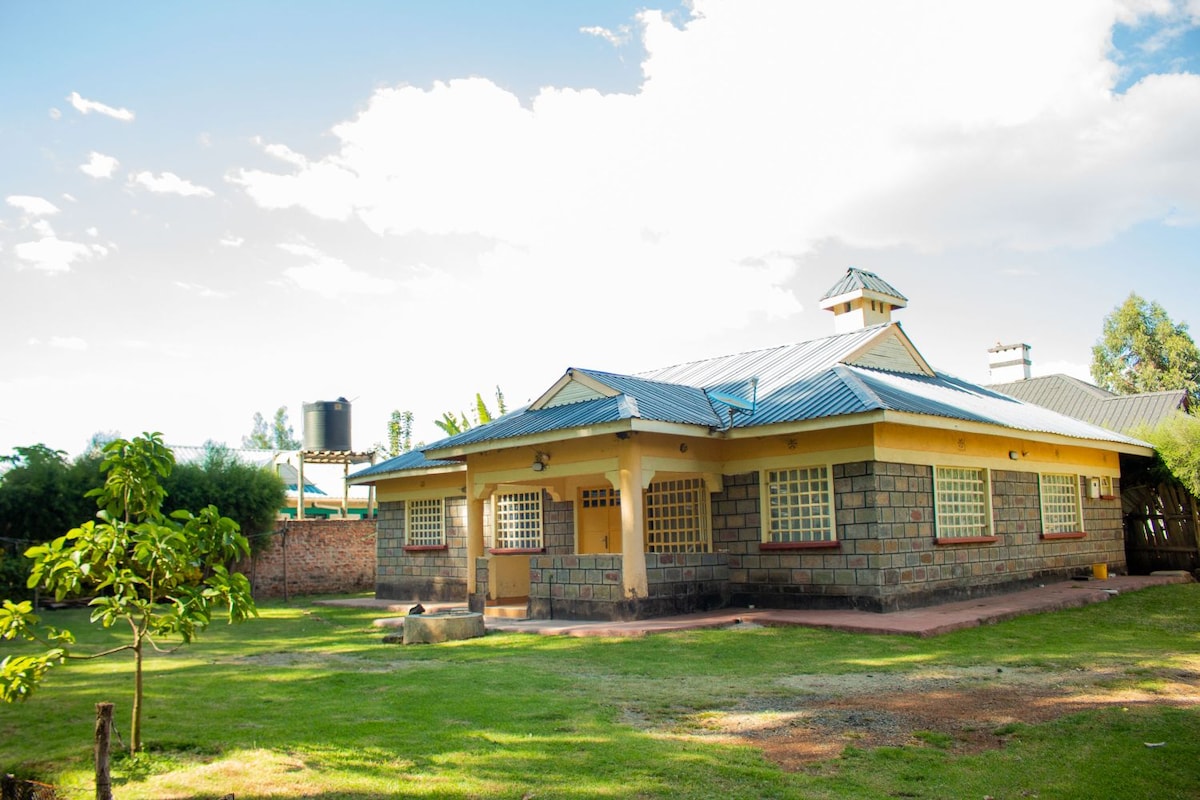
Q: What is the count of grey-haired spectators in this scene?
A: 0